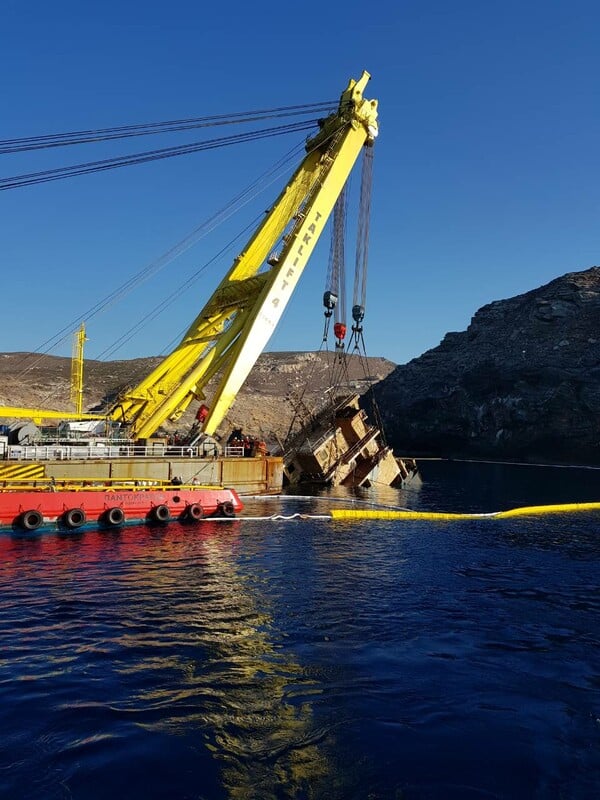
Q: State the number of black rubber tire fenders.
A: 6